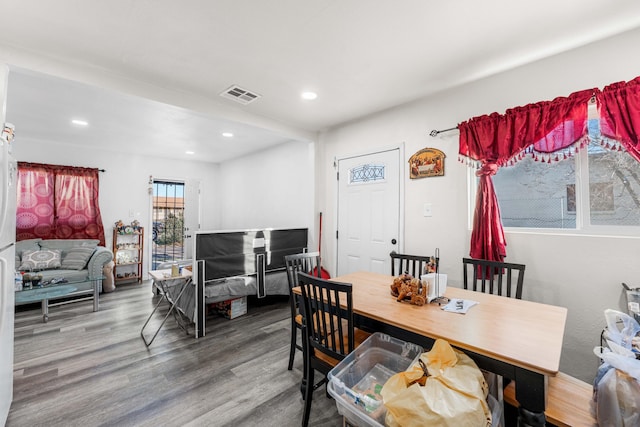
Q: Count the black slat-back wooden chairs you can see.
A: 4